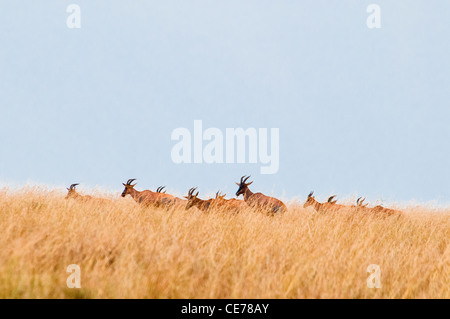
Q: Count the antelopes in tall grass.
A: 9